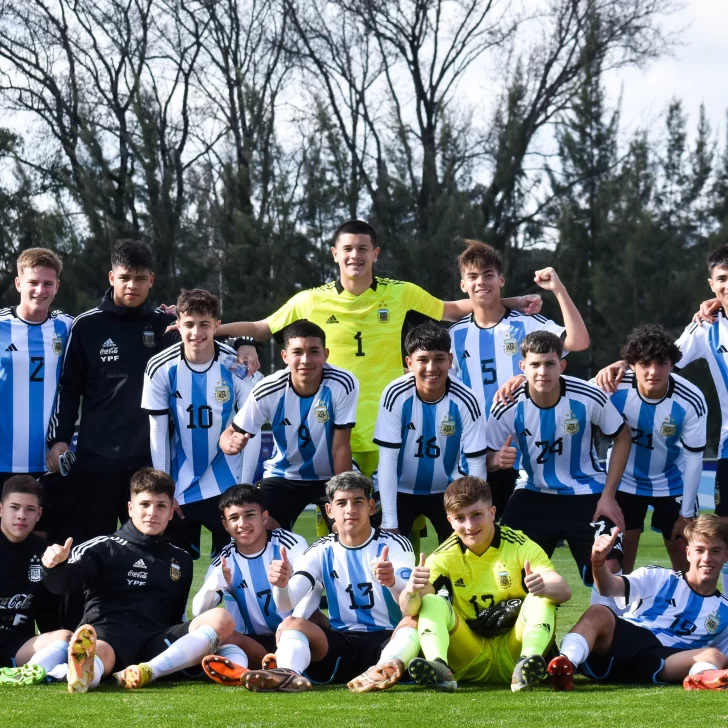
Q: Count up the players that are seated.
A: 6